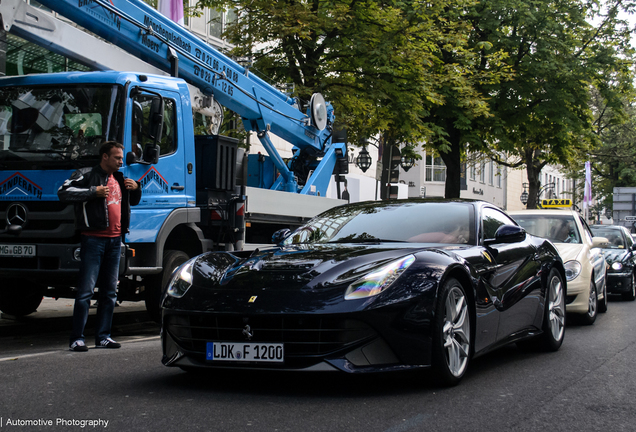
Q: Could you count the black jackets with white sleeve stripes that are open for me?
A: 1